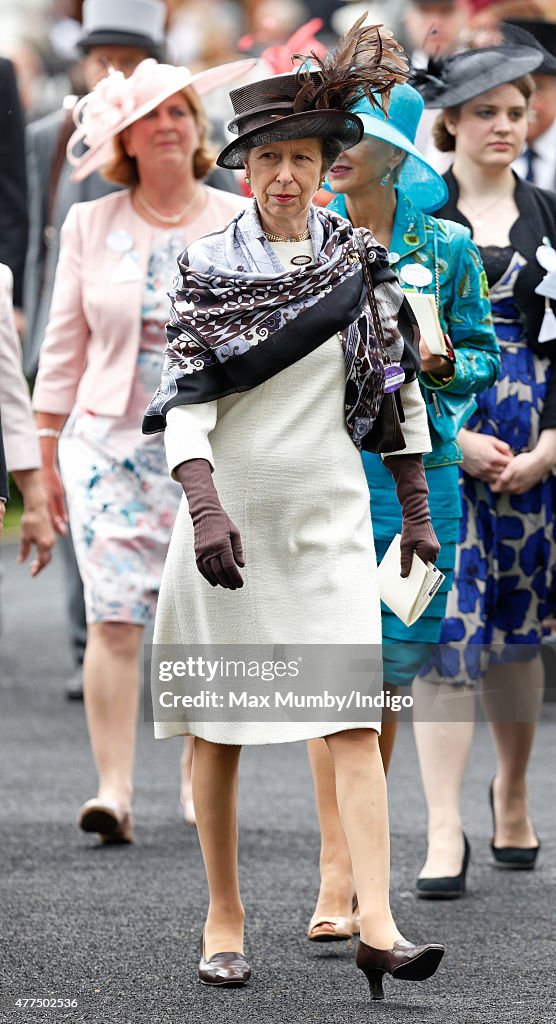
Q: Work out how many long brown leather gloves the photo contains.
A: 2